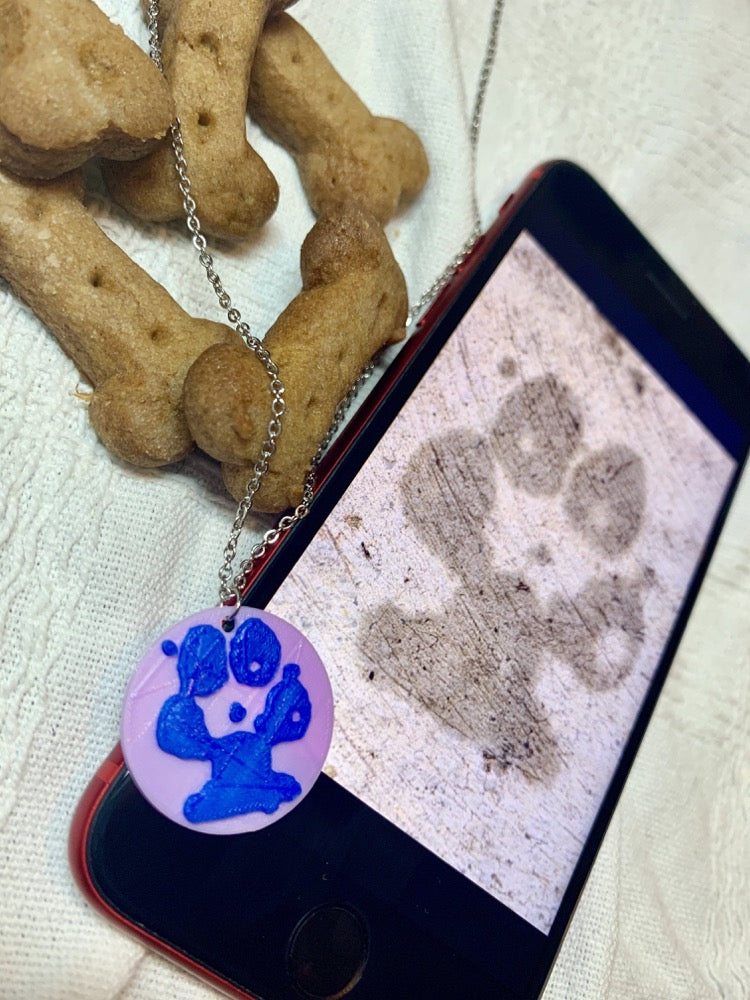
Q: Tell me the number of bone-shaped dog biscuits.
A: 5